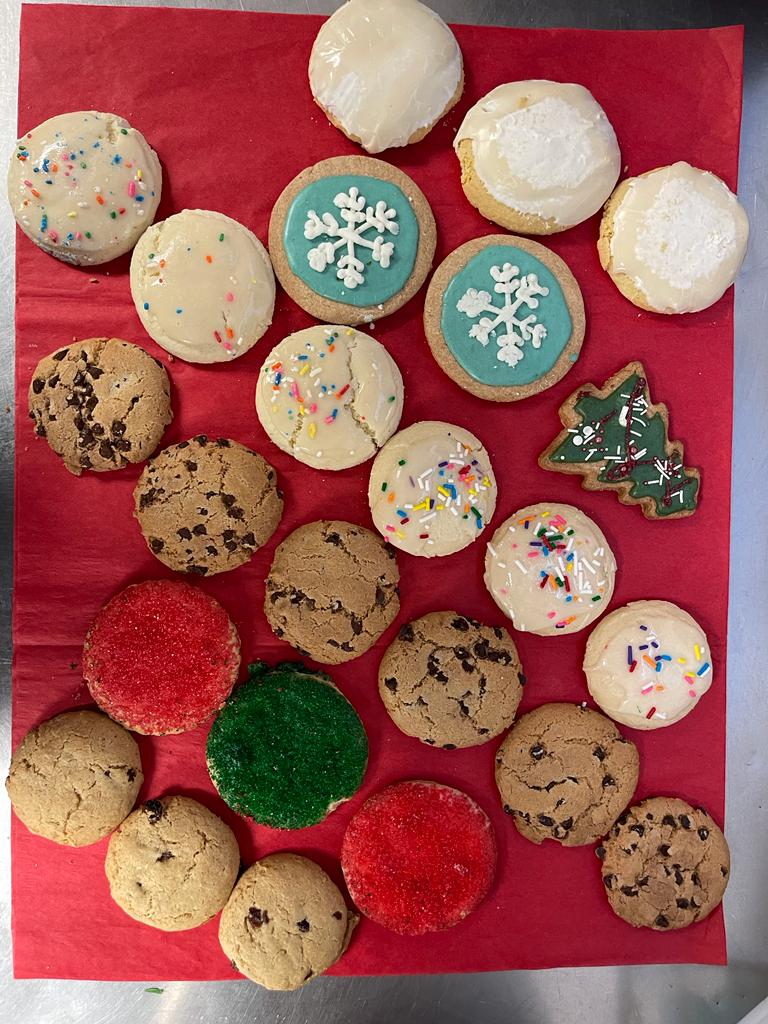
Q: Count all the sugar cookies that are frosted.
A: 12